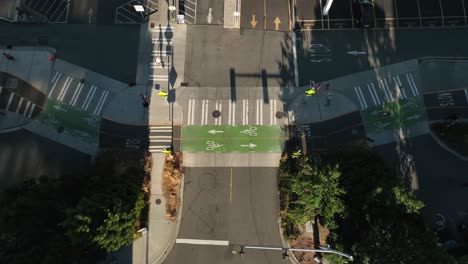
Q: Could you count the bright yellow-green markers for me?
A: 4